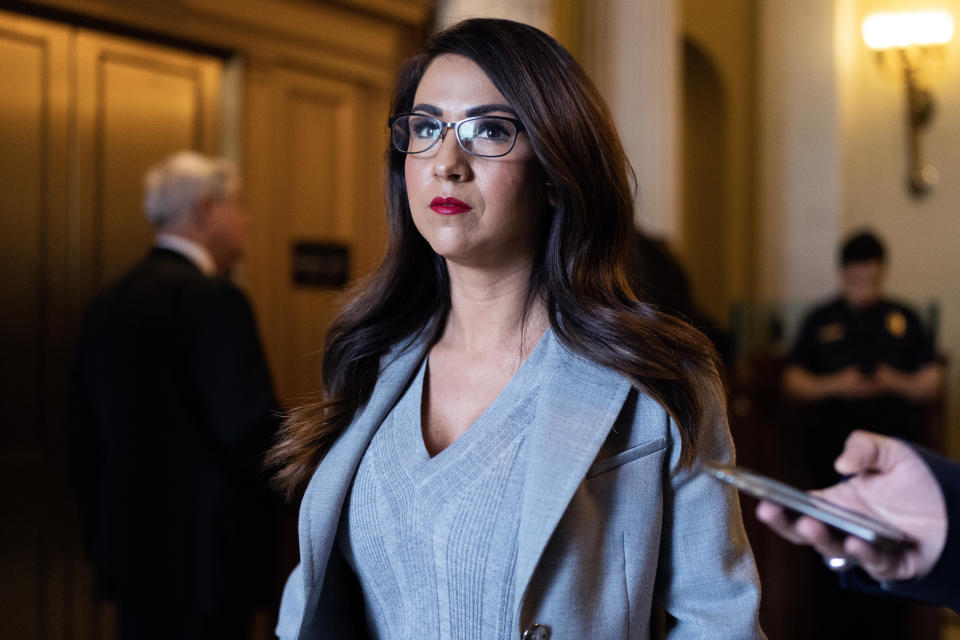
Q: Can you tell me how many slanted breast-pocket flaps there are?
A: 1